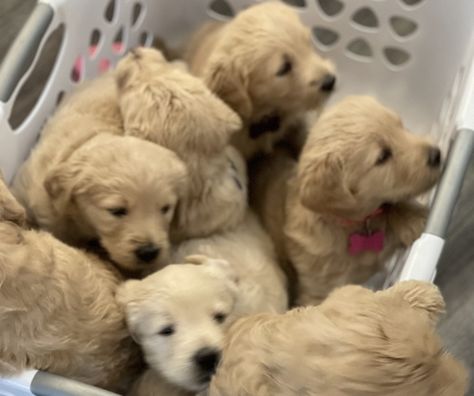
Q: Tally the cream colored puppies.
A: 1